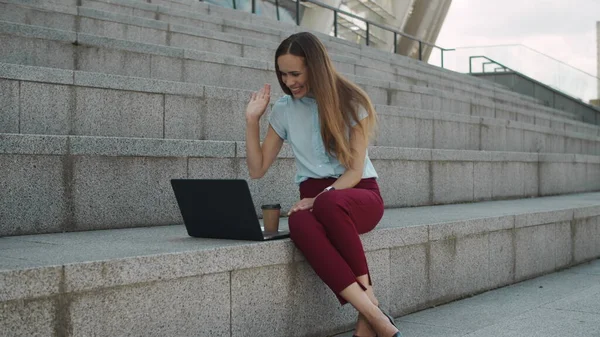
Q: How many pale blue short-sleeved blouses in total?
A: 1